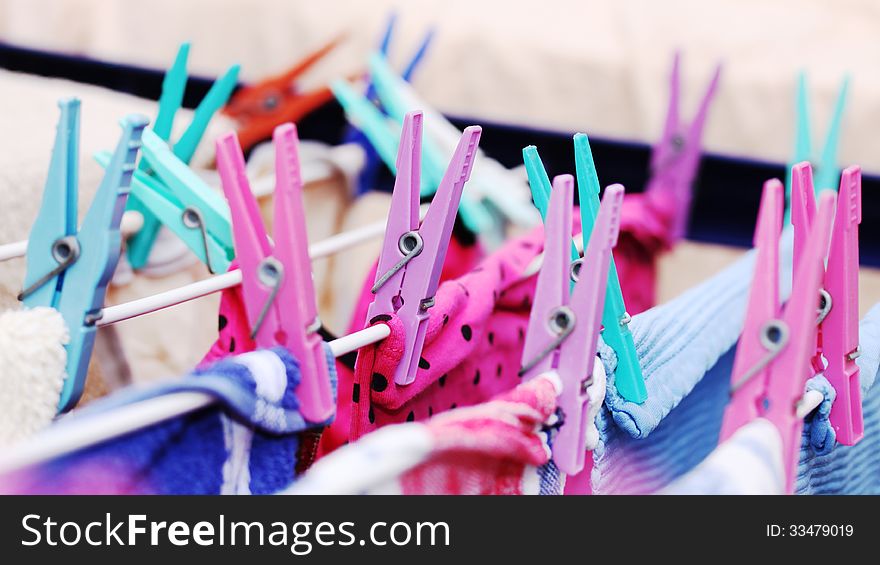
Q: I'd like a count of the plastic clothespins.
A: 14